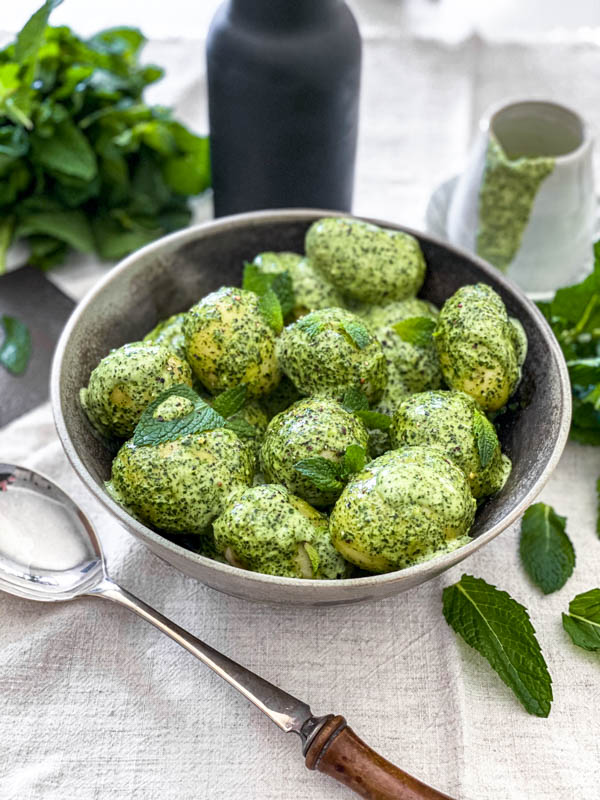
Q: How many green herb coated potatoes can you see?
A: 13